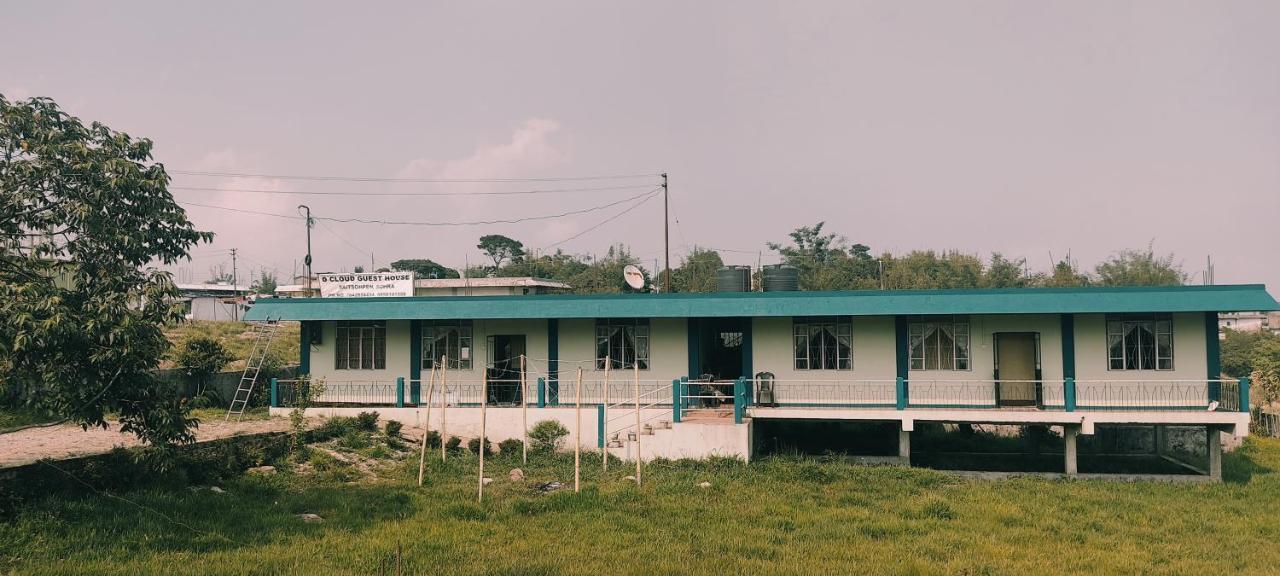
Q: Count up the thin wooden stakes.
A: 7